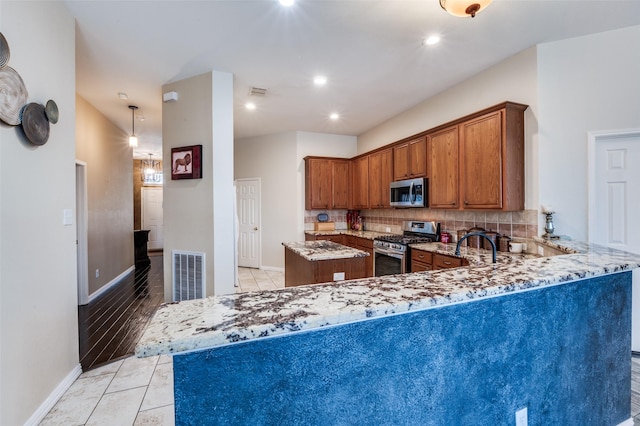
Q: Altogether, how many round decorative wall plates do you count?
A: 4